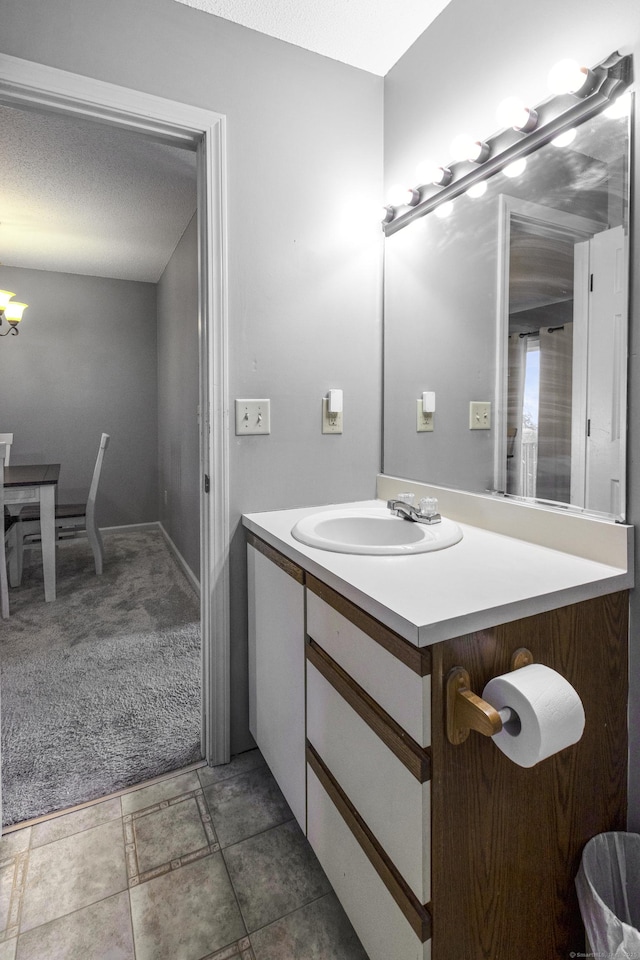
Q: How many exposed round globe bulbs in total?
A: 6